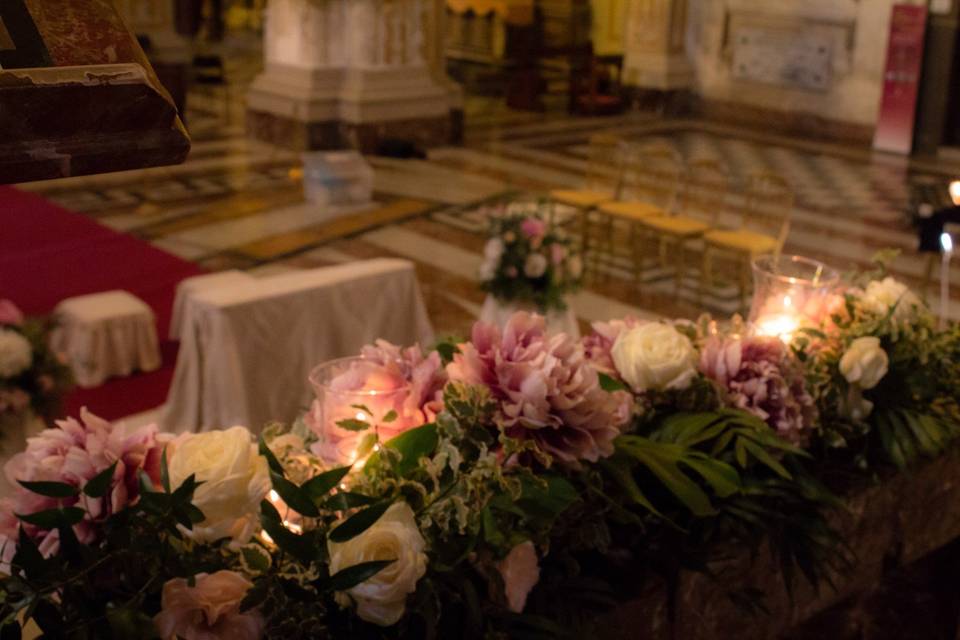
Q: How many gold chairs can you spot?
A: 4